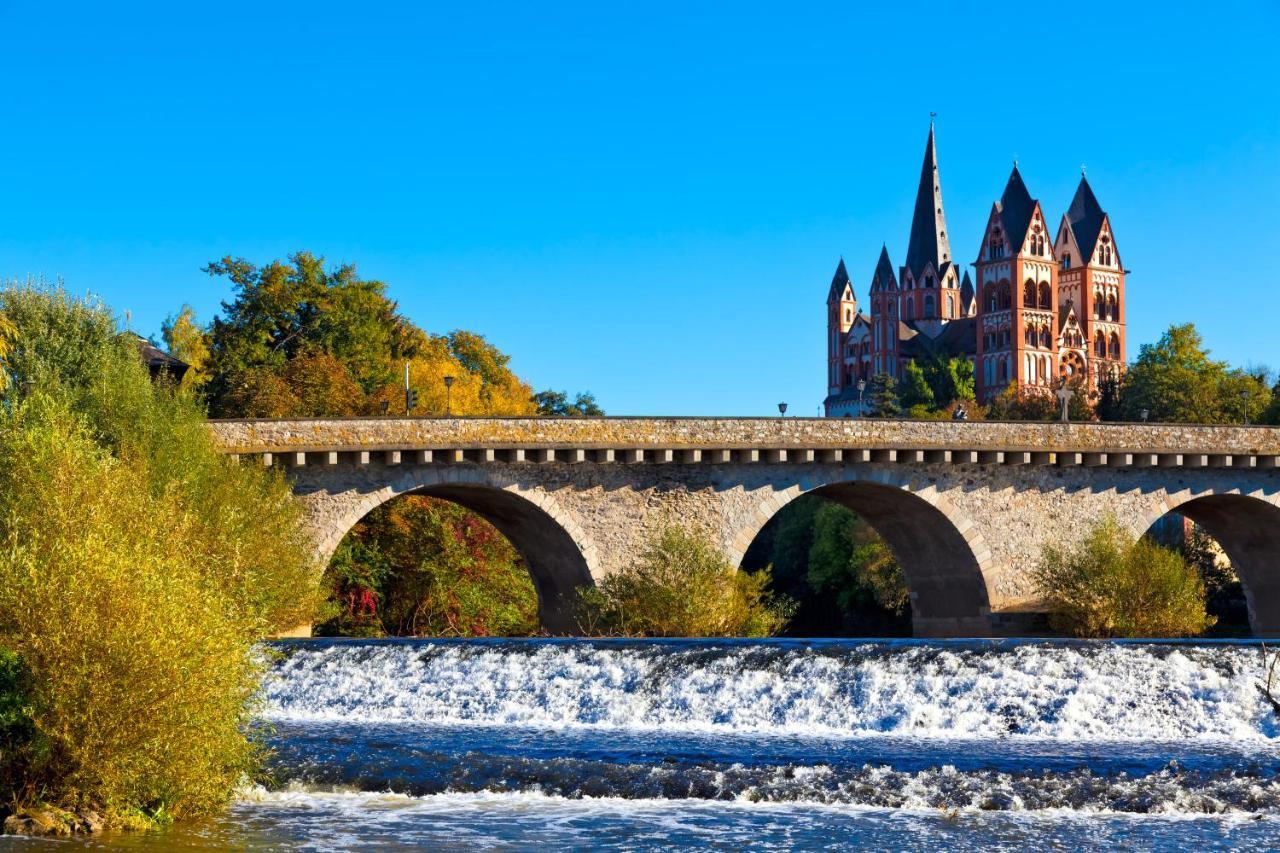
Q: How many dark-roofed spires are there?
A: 6